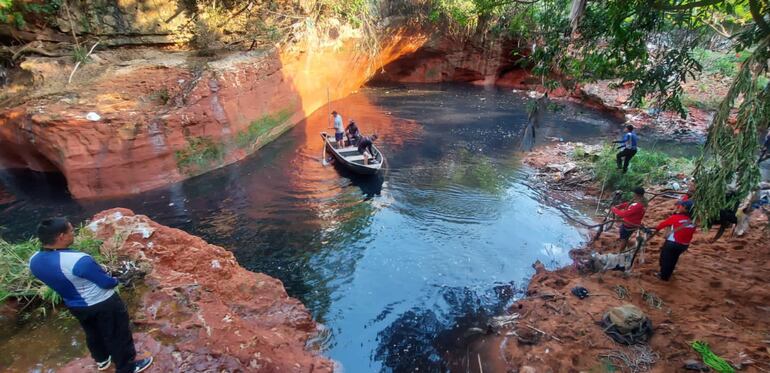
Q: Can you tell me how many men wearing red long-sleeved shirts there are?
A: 2